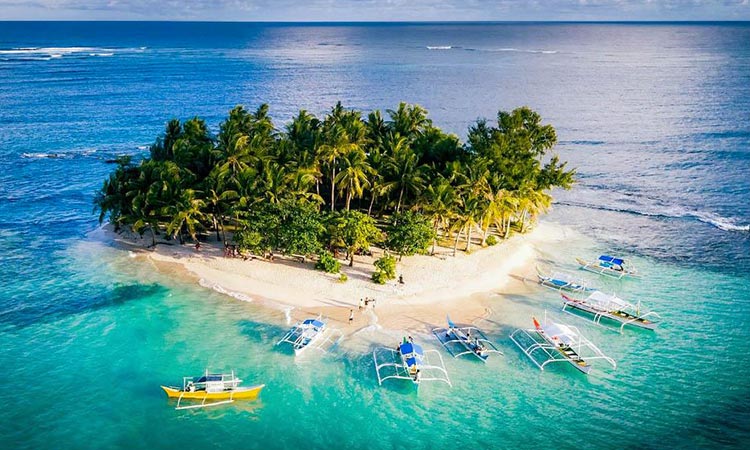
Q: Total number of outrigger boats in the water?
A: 8